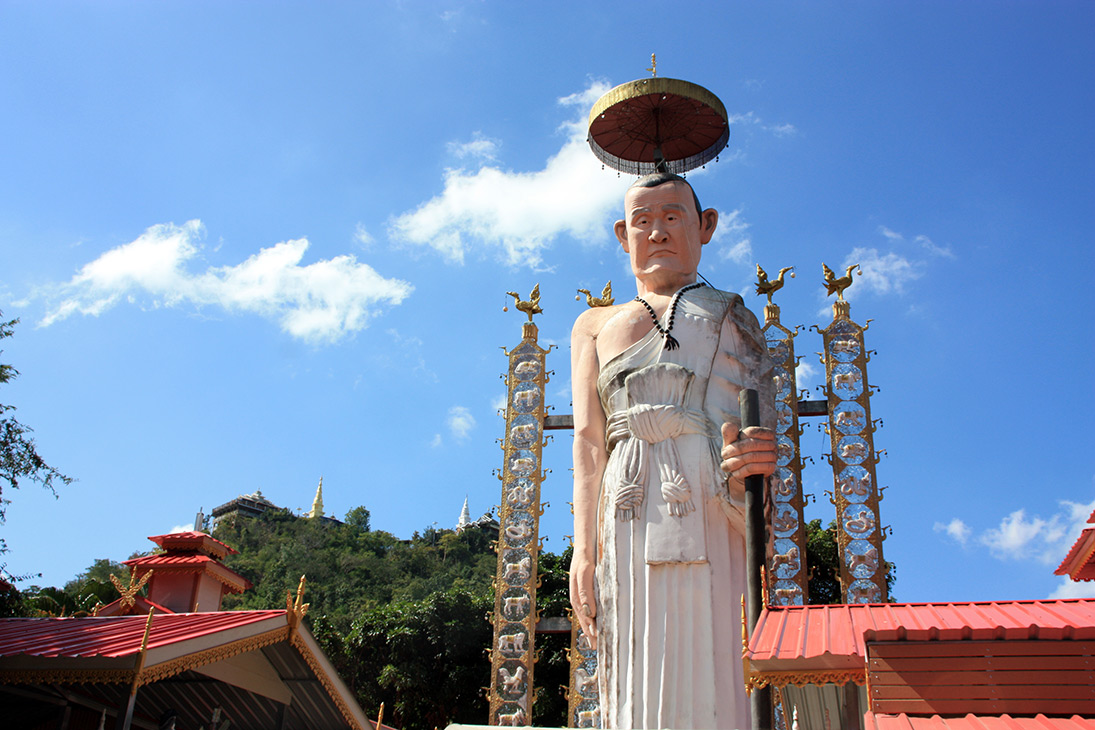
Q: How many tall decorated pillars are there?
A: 4